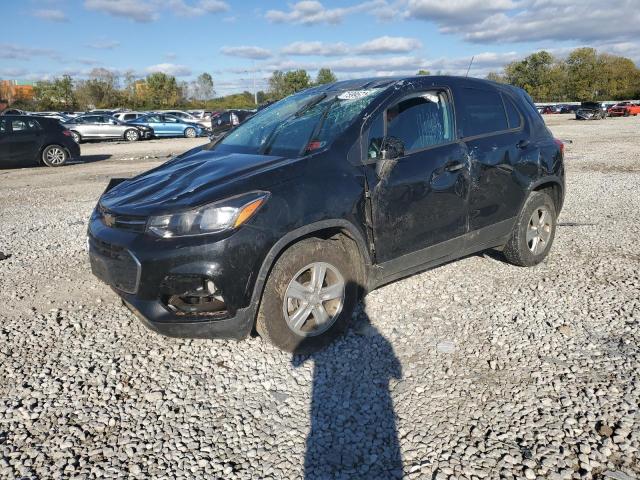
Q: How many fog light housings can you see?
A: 1